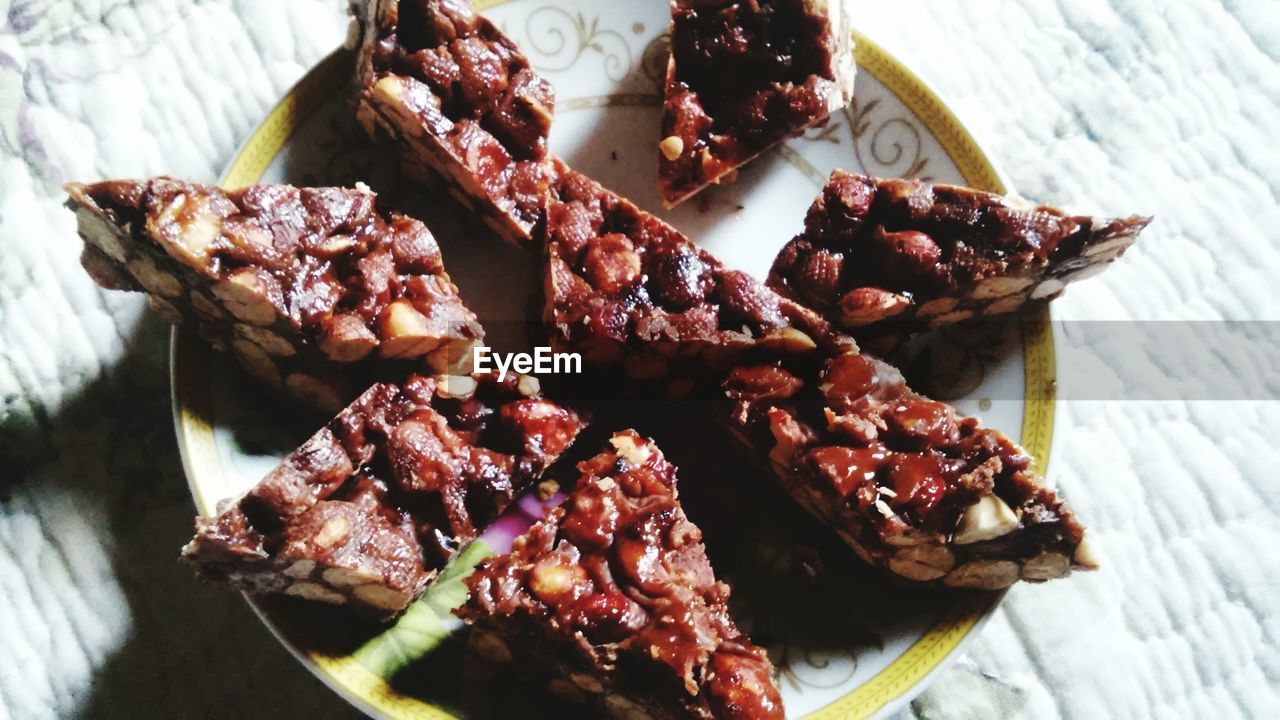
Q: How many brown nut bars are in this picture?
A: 8